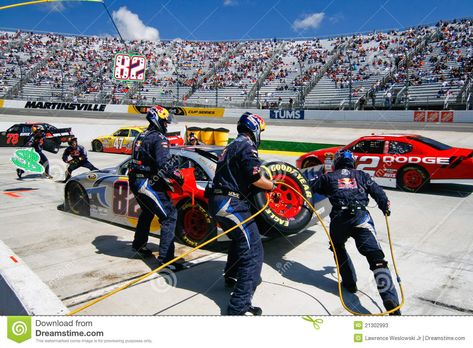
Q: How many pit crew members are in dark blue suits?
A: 5